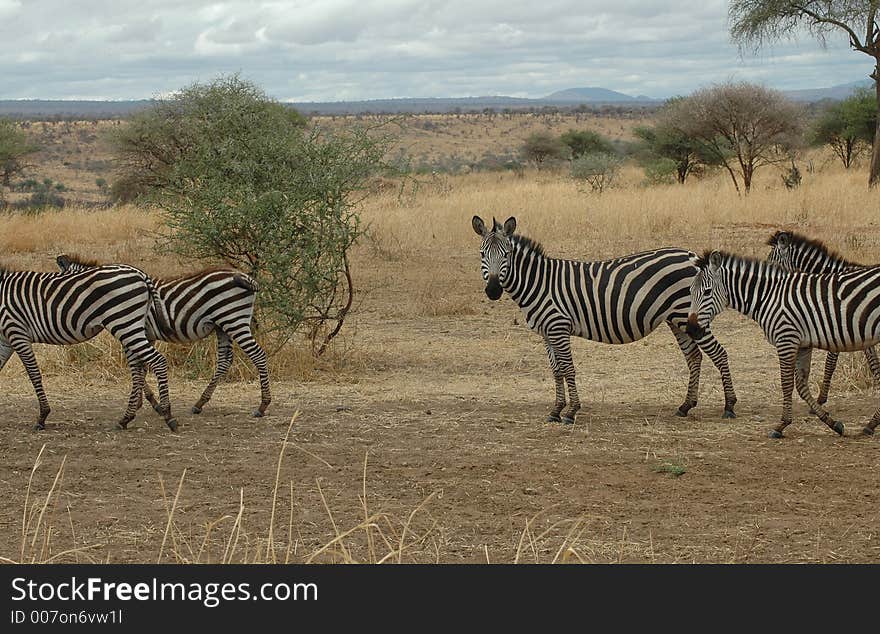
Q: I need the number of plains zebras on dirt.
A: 5